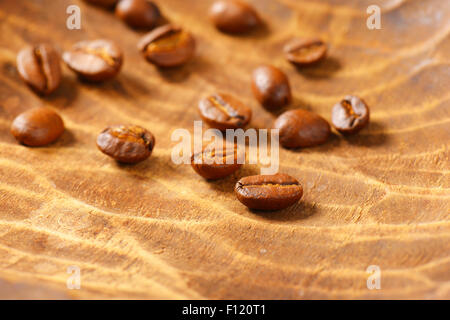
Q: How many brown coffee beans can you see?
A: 15